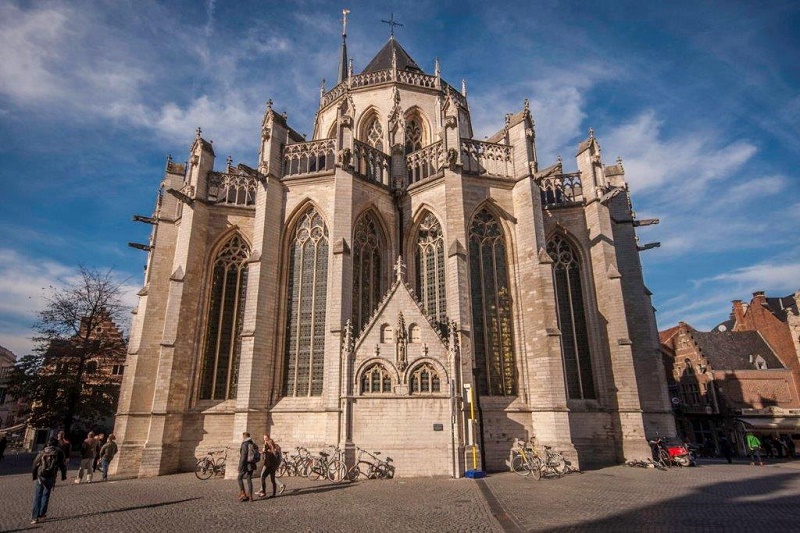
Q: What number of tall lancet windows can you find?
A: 6